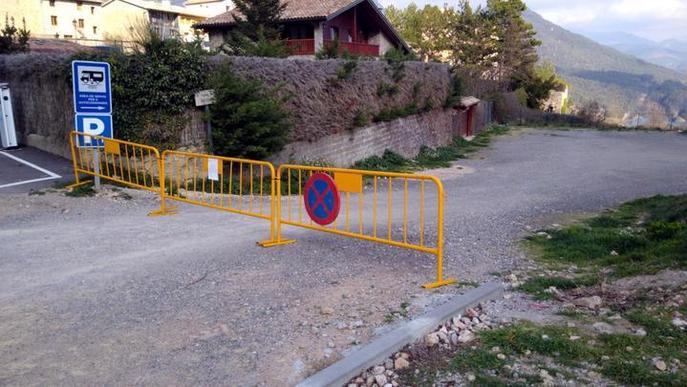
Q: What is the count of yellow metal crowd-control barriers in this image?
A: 3